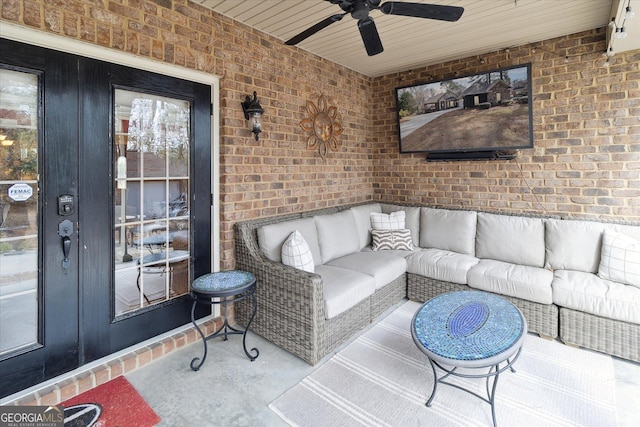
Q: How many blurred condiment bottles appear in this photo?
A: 0